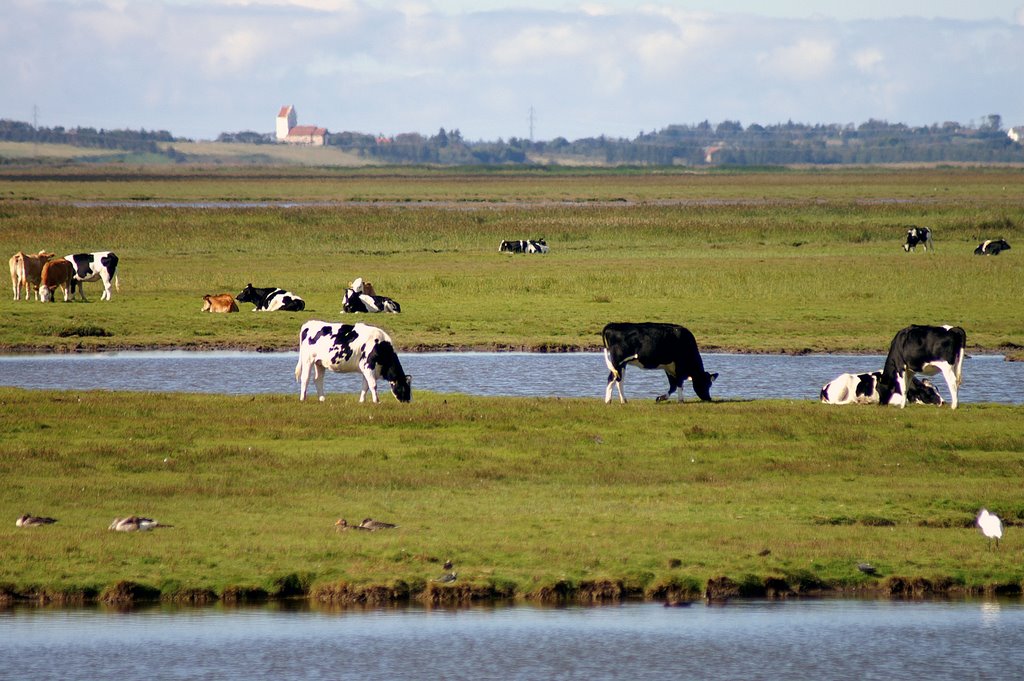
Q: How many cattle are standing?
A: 7